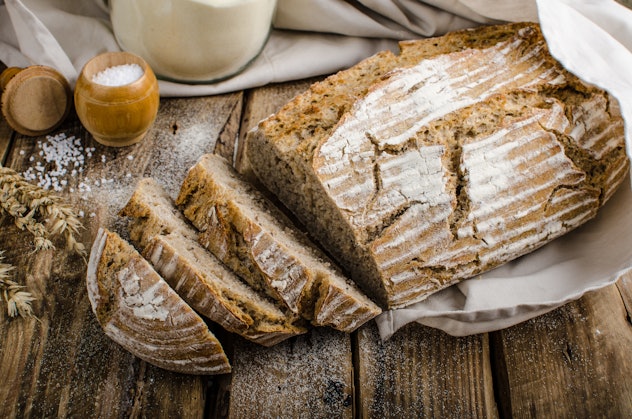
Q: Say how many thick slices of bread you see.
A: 3